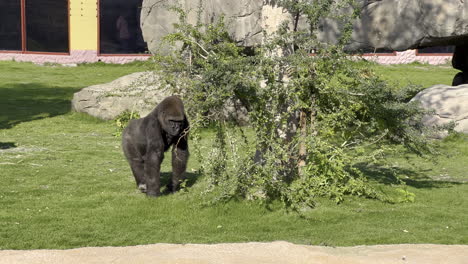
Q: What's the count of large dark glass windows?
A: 3